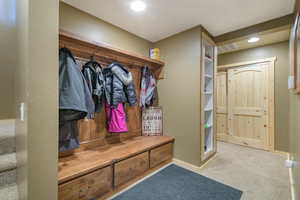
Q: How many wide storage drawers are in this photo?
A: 3